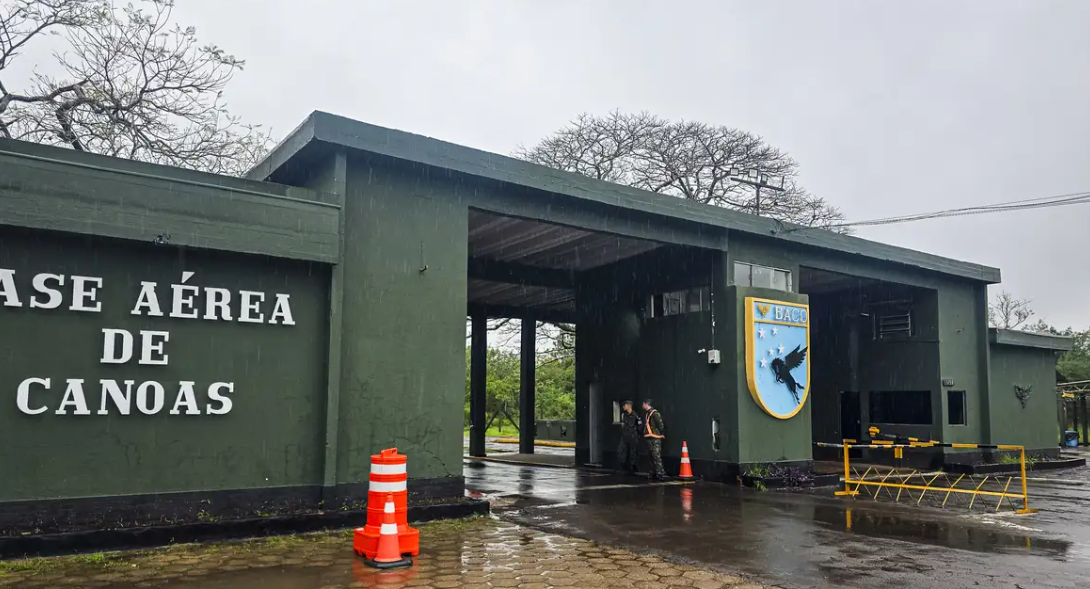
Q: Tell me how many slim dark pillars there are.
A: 2